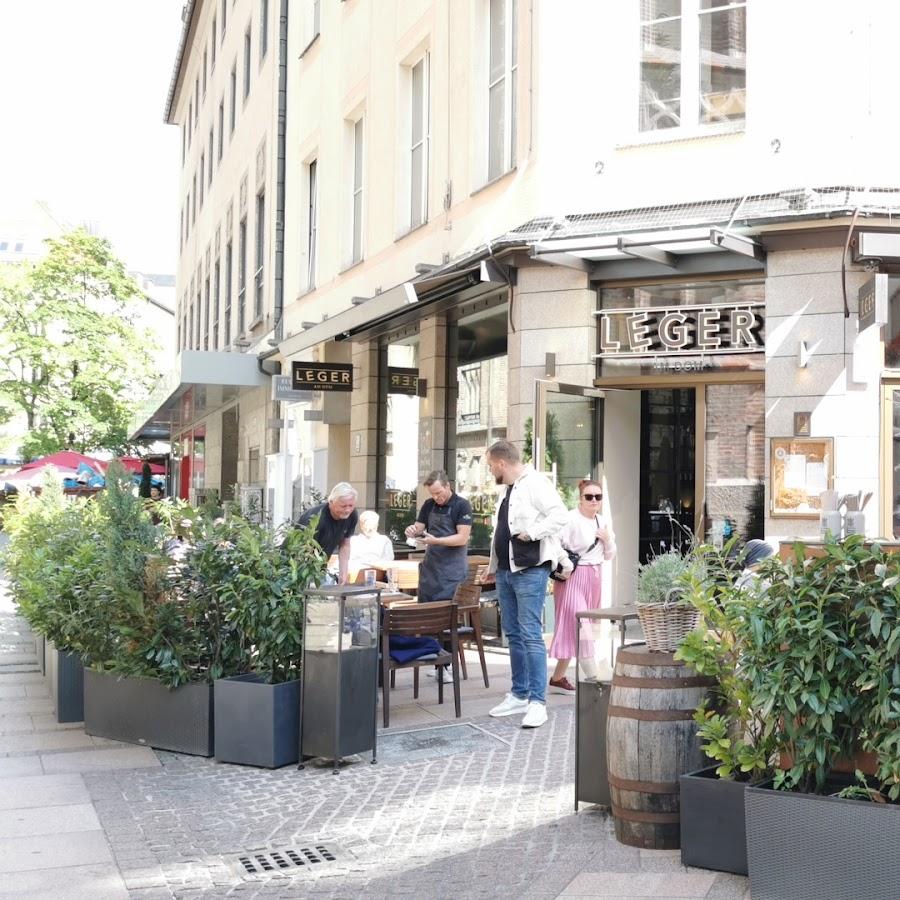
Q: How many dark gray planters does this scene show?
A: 5